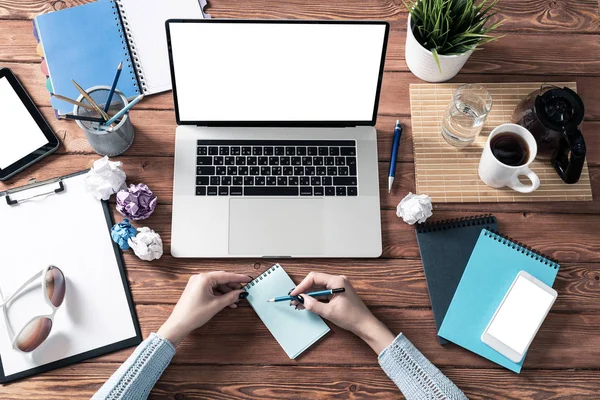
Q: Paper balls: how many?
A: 5